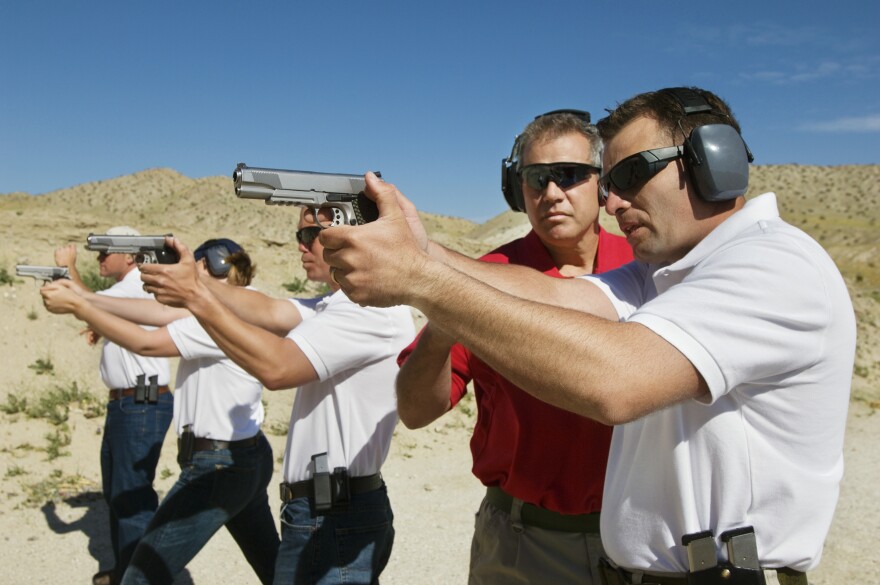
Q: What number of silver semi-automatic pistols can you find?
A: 3